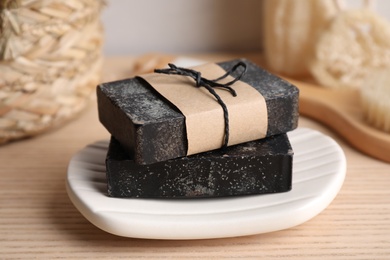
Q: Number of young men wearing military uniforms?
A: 0